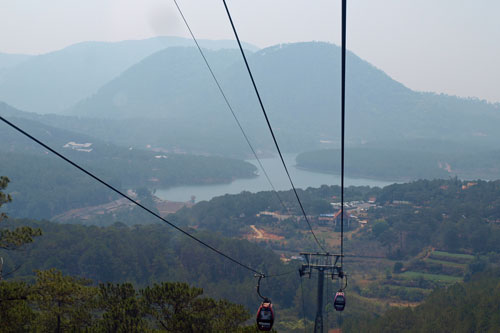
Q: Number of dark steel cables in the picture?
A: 4